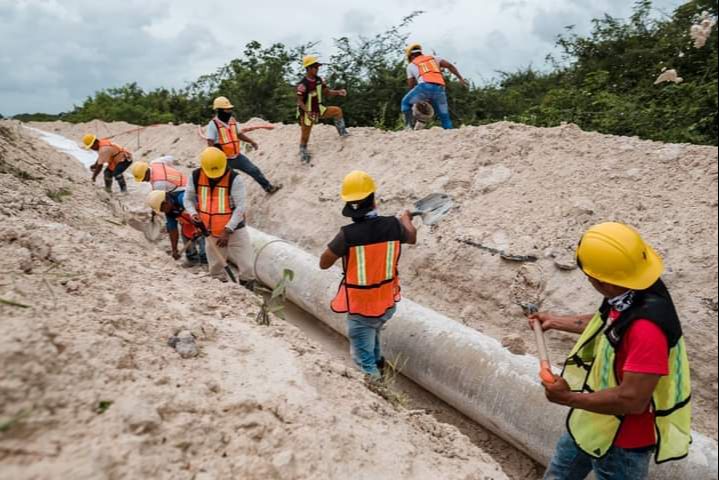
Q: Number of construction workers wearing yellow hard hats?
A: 9